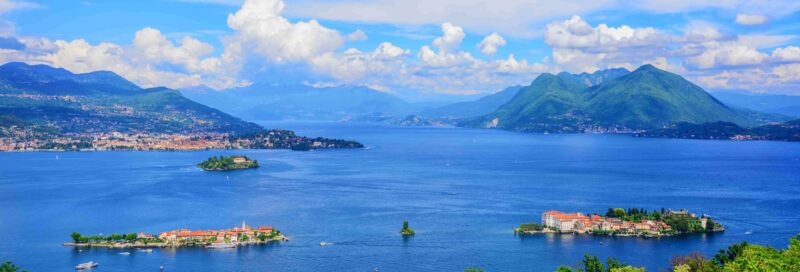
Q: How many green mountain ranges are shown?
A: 2